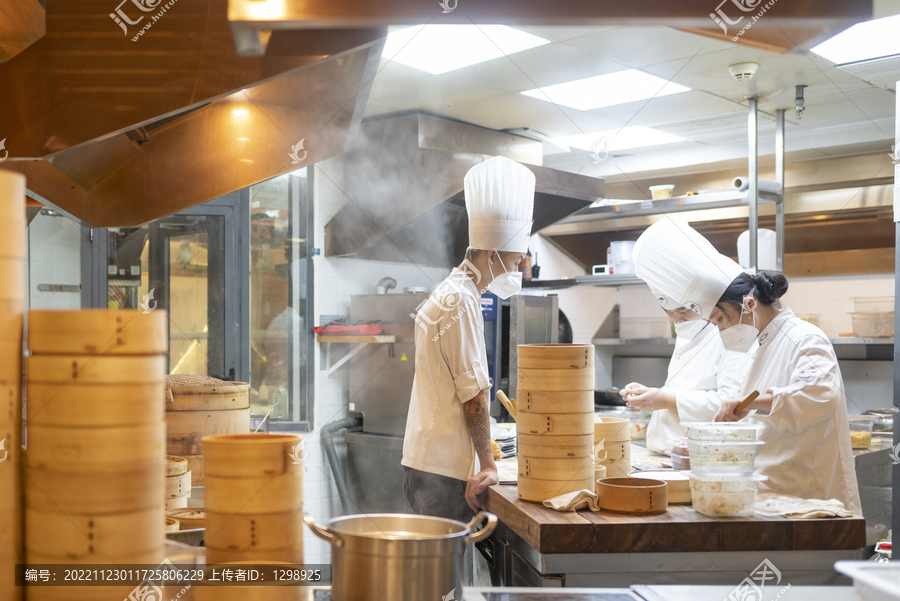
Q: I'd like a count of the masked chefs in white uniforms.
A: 3